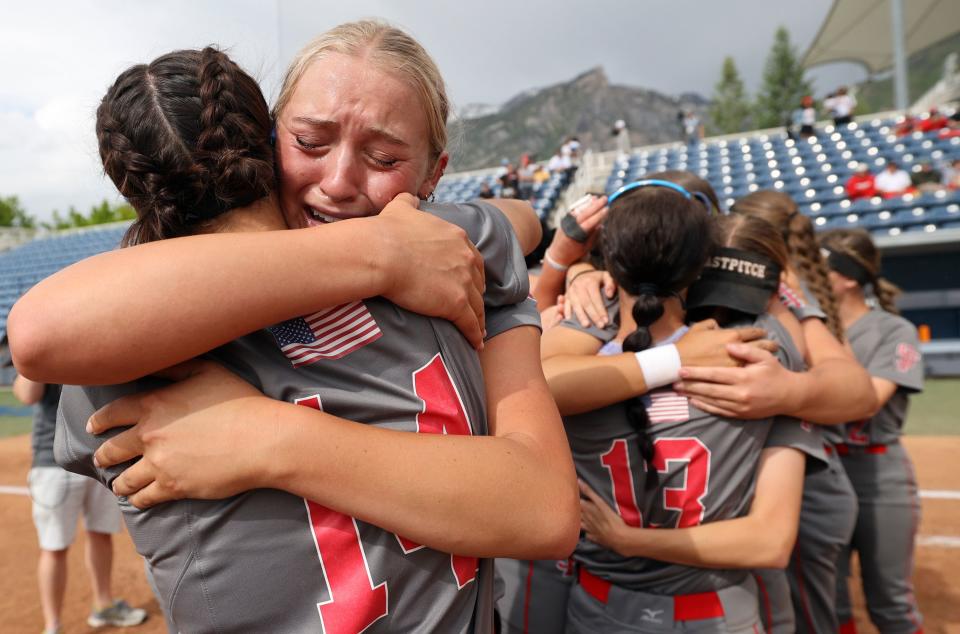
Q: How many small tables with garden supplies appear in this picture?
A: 0